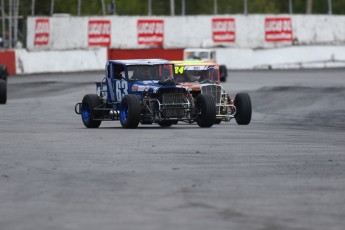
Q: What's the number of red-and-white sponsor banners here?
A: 5